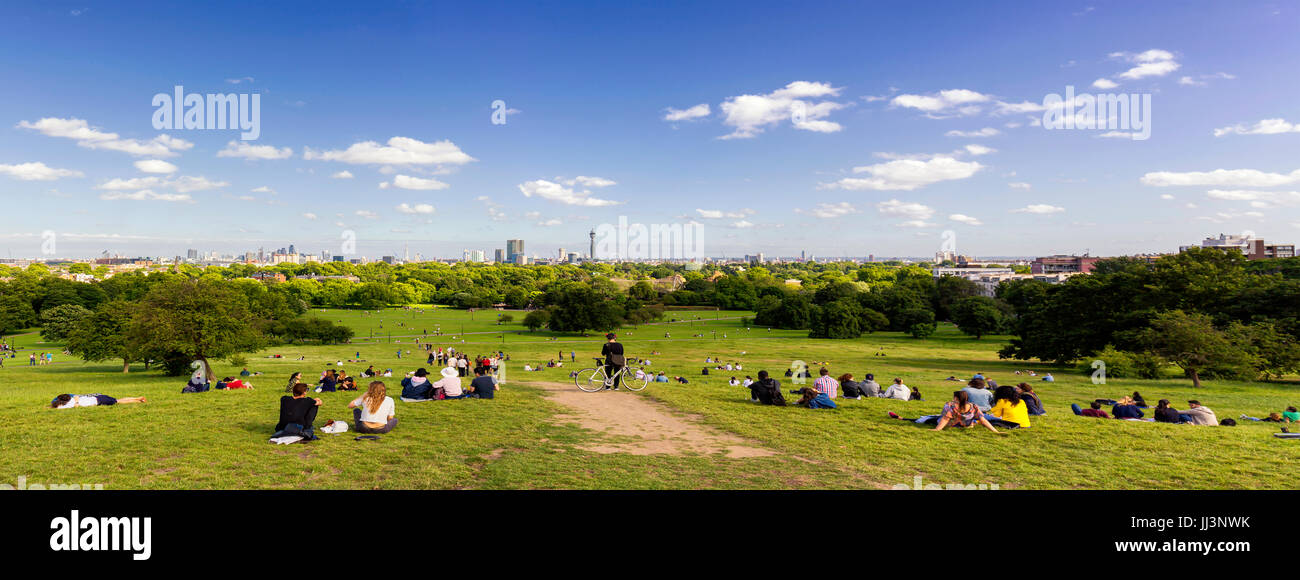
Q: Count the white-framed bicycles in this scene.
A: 1